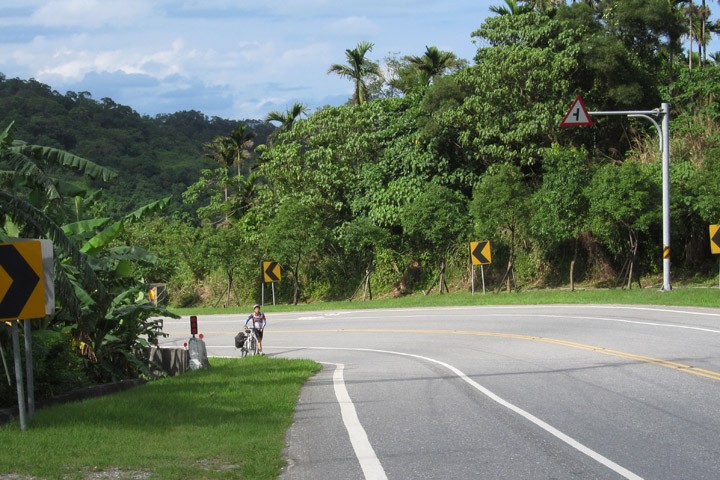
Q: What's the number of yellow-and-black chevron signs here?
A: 4